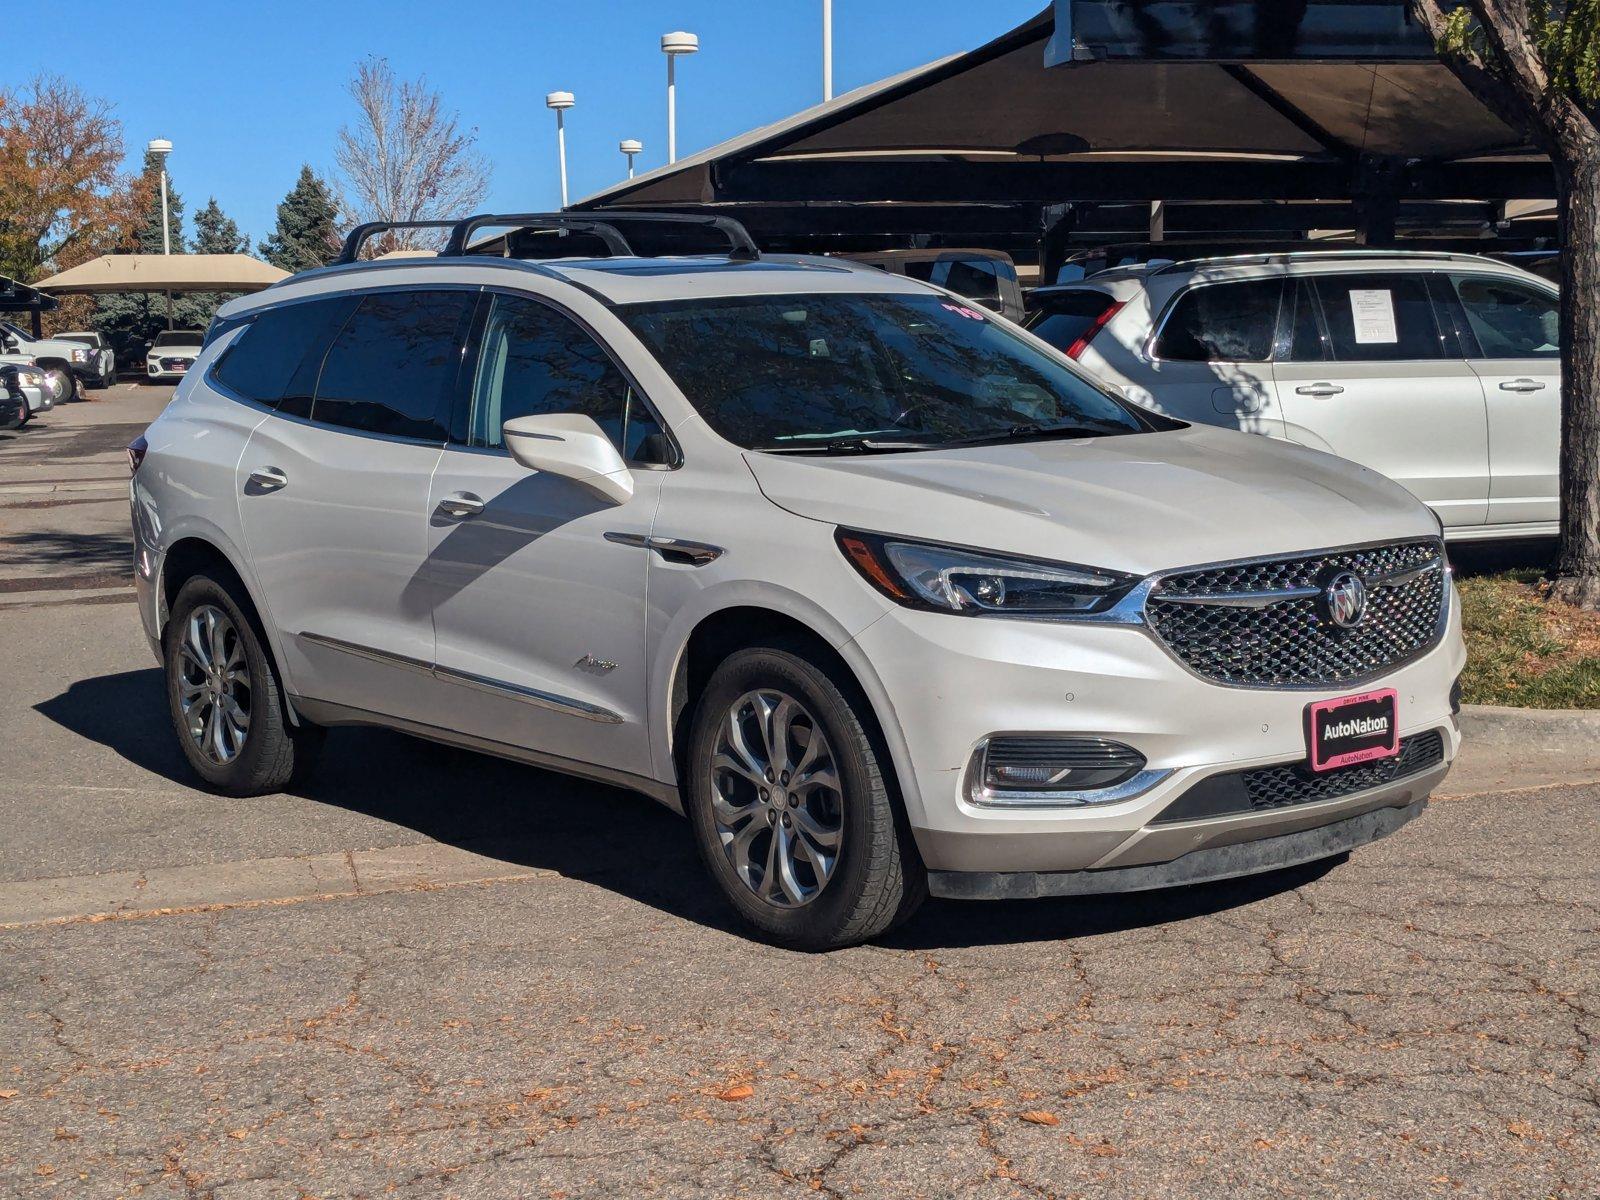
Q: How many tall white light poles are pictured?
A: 5